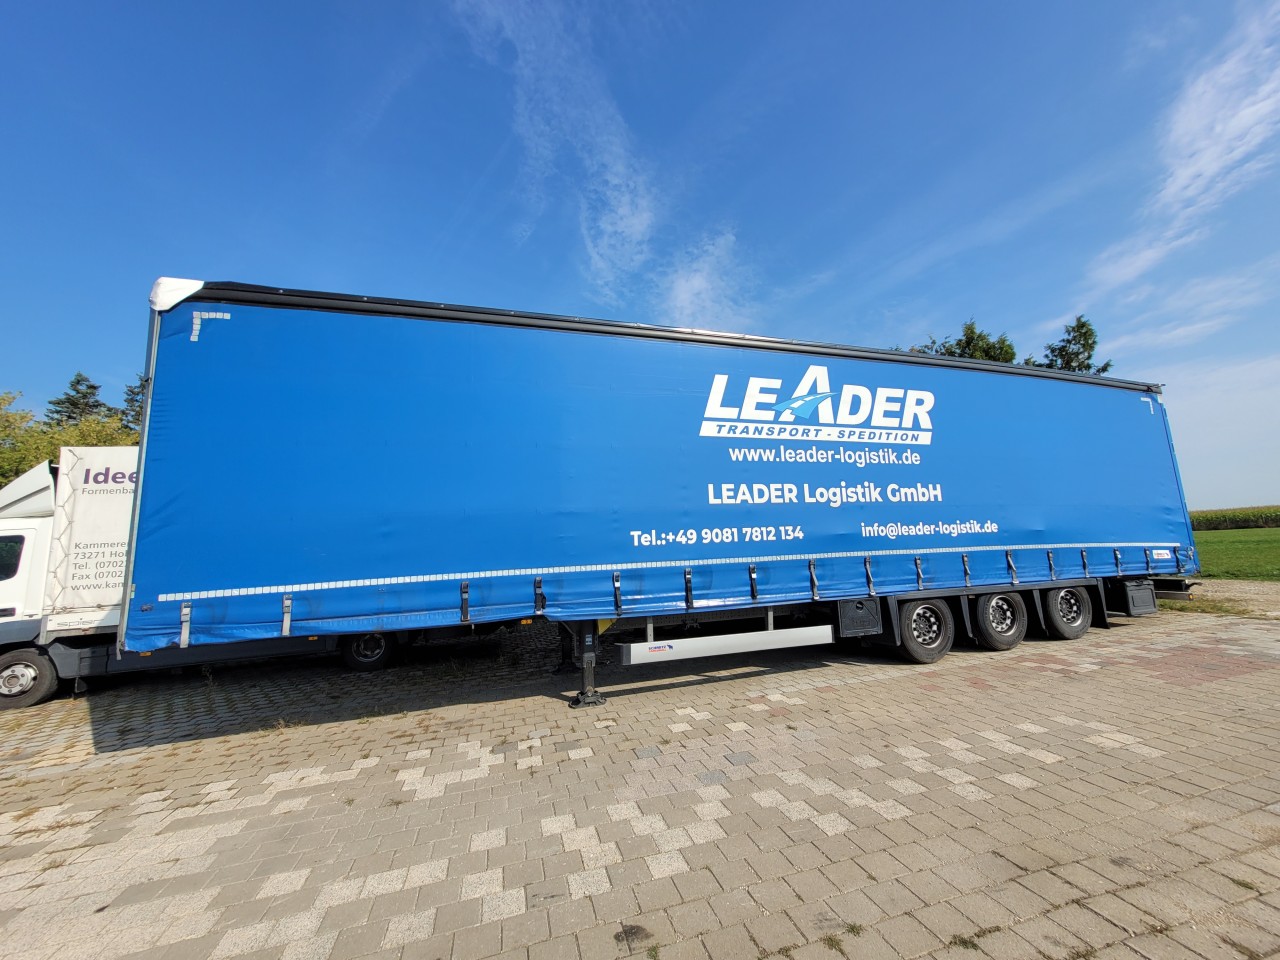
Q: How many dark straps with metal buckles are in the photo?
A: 15